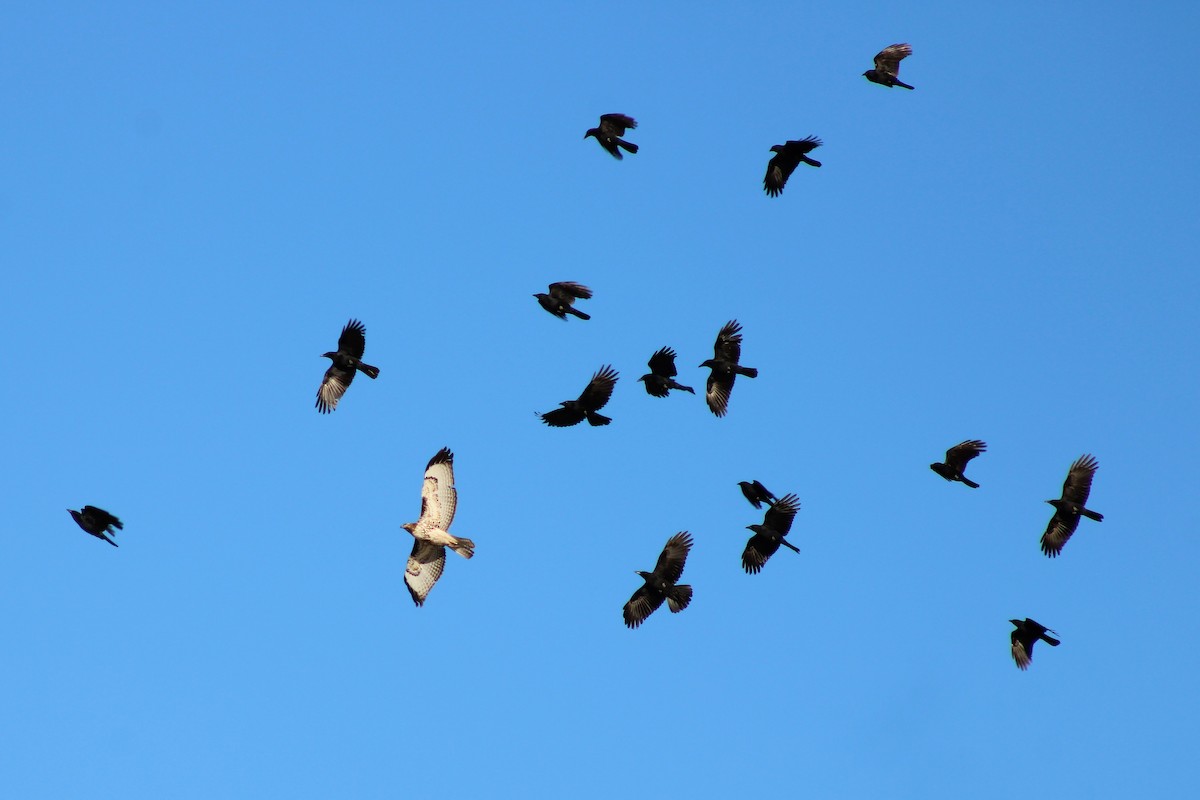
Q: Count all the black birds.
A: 15